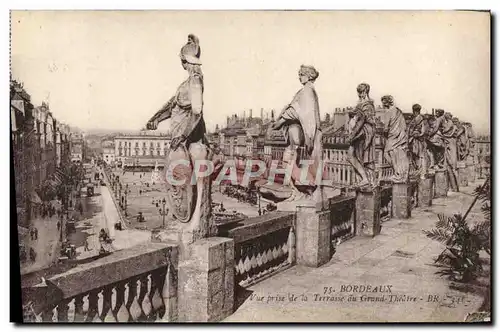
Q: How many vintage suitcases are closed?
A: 0